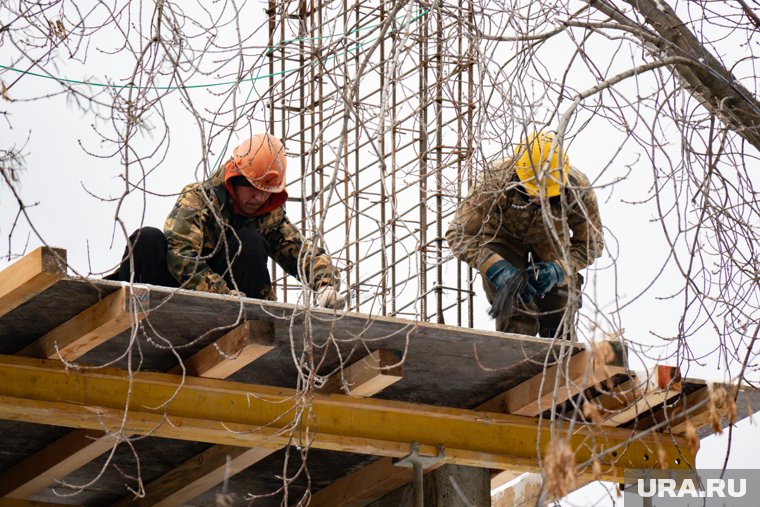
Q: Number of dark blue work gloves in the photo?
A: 2